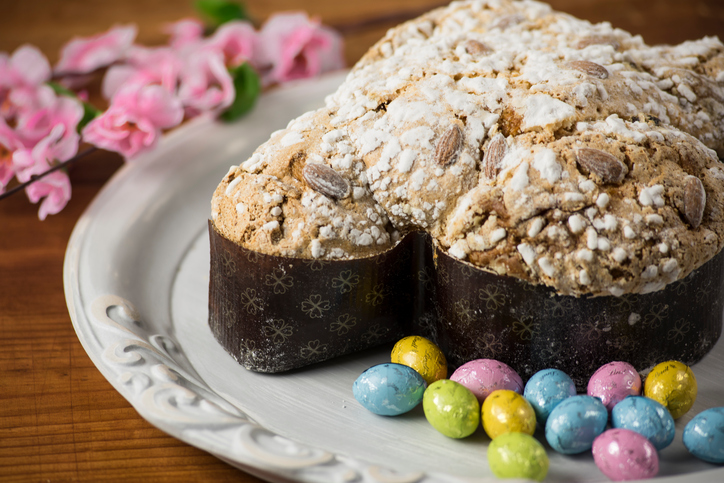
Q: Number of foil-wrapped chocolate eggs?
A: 13